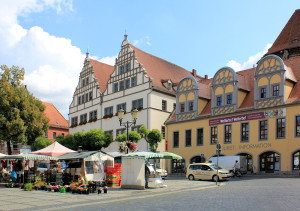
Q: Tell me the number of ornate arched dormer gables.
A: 3